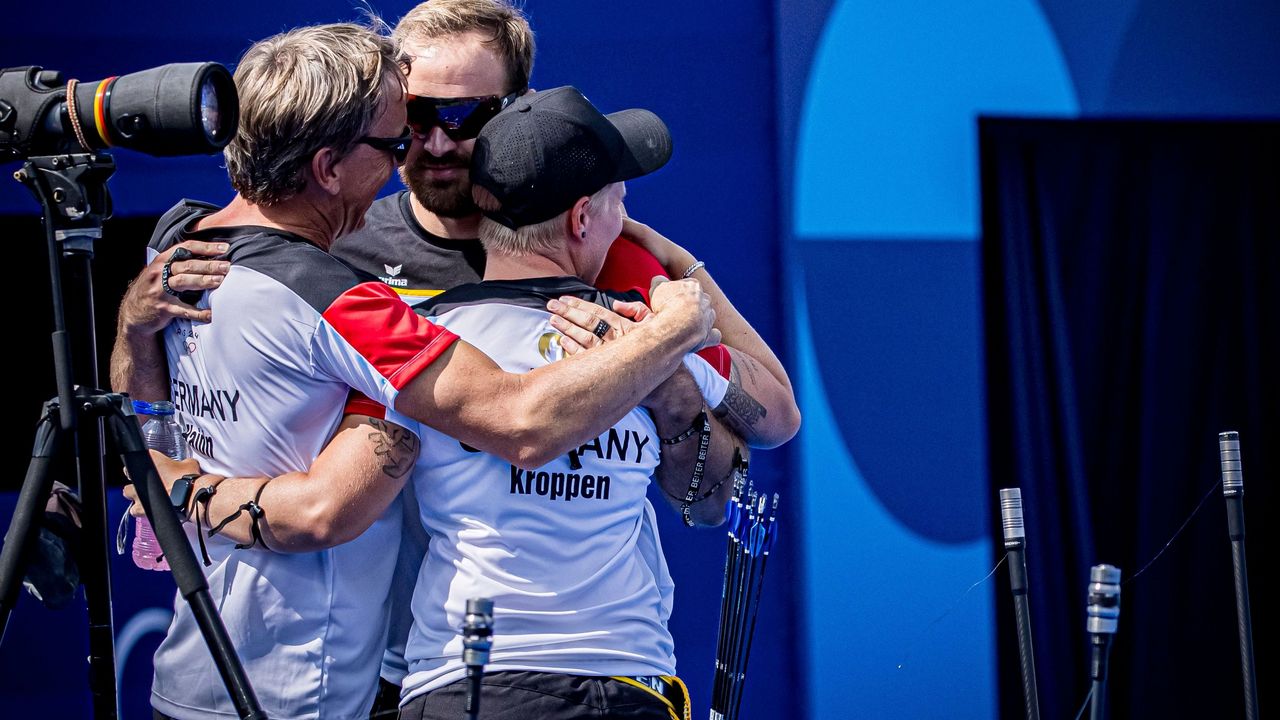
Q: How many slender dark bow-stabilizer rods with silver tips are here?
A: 4